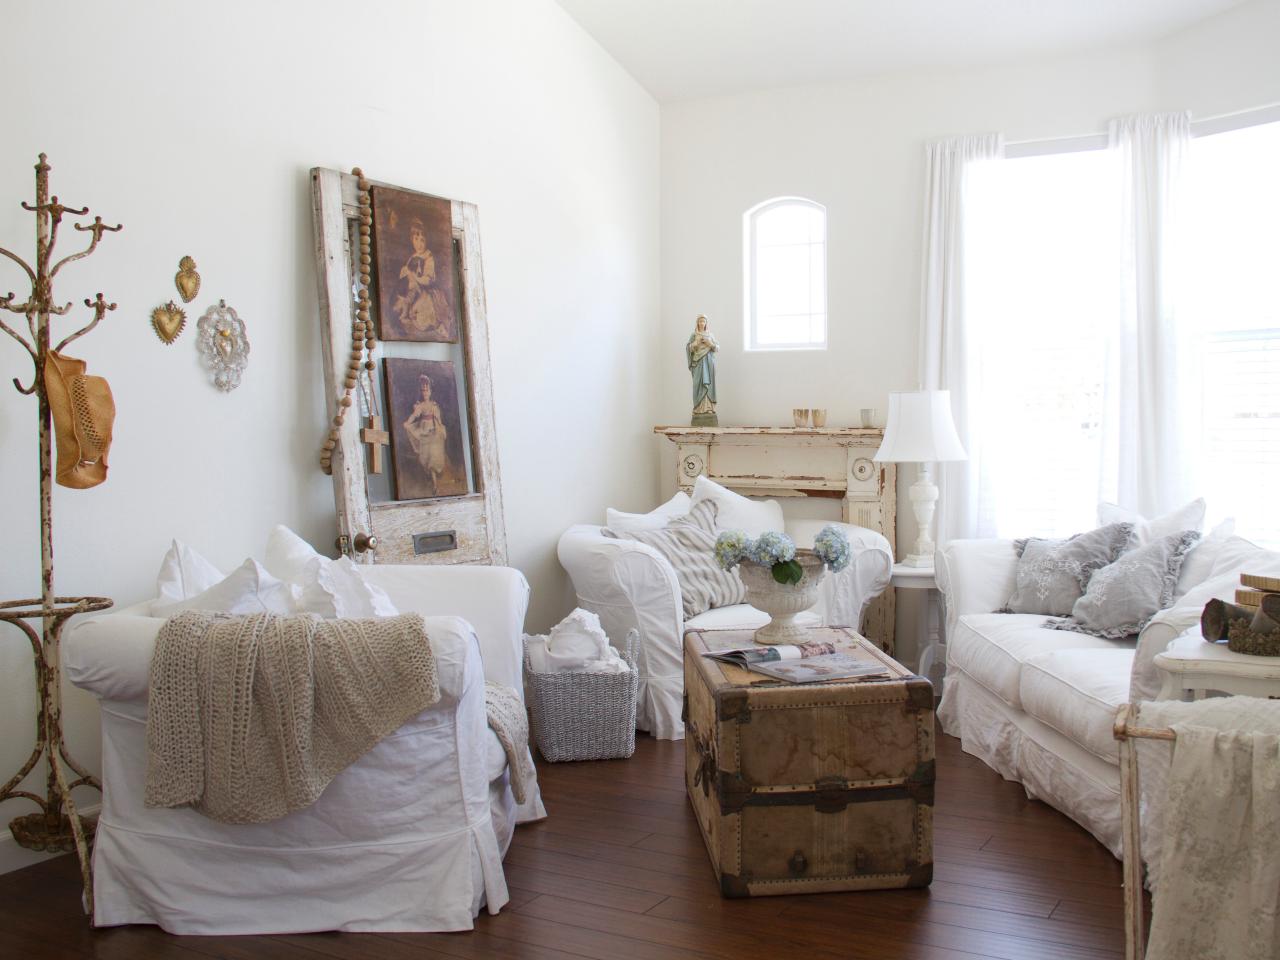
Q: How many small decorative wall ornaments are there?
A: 3